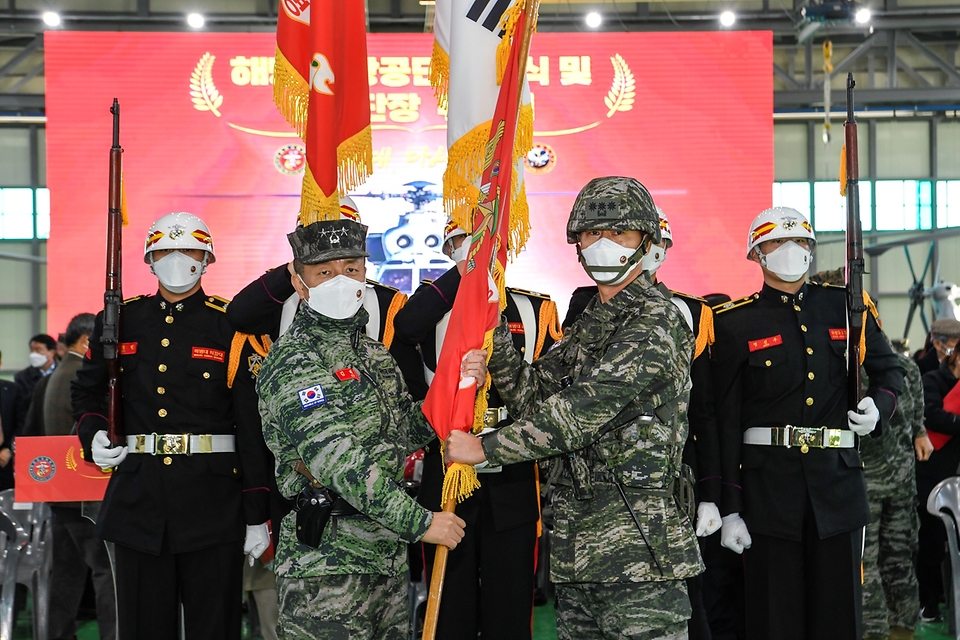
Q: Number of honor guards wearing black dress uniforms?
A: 5